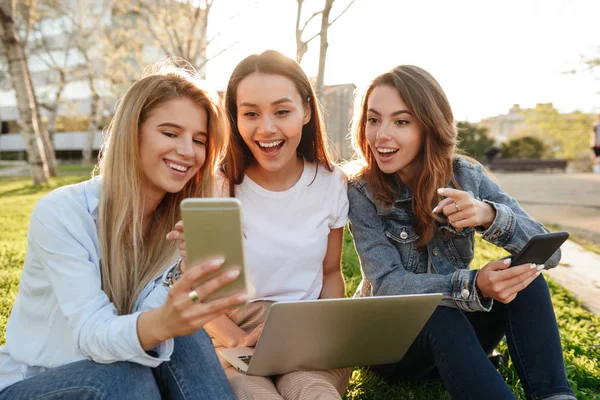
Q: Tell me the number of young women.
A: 3